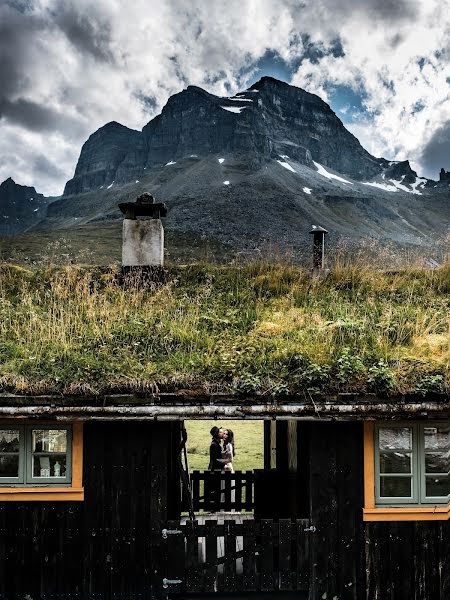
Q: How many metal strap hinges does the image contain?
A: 2